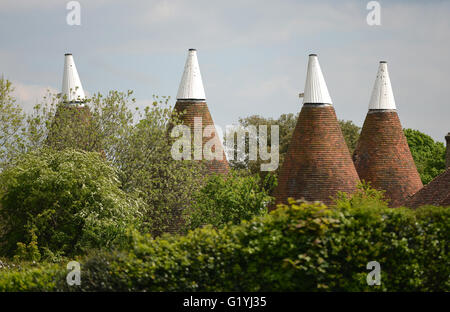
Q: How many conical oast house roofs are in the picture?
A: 4